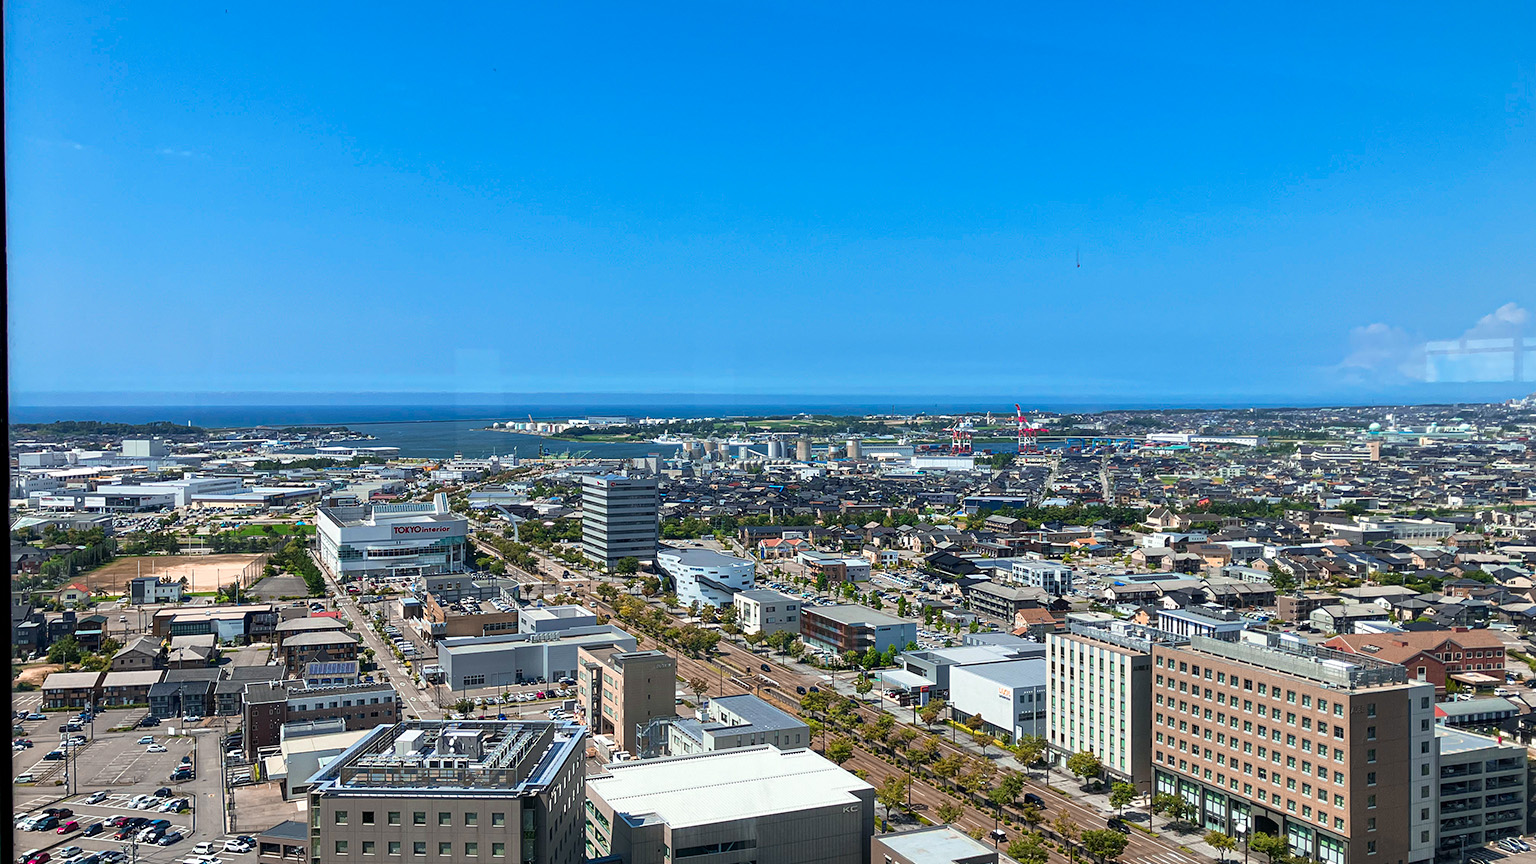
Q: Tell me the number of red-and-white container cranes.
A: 2